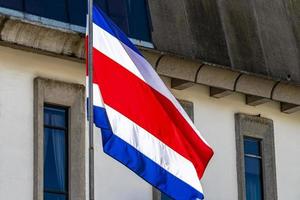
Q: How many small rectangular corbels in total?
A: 4